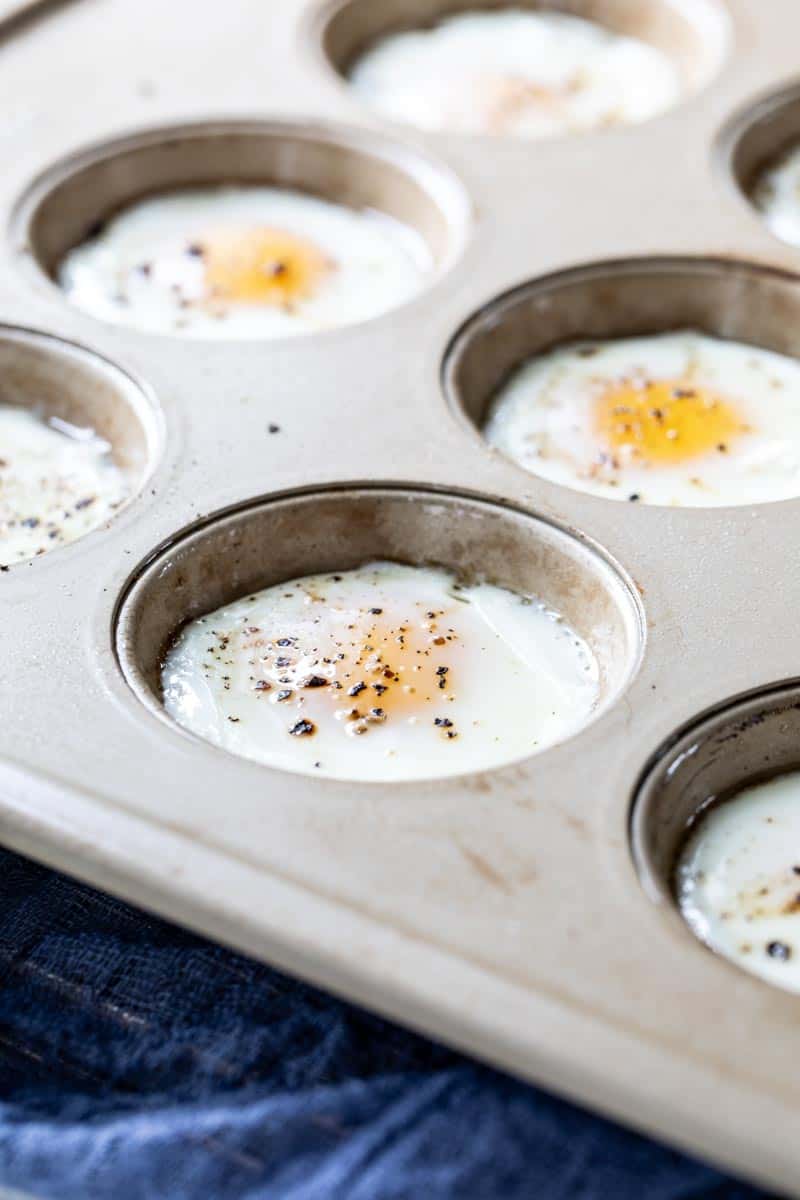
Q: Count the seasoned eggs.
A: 7